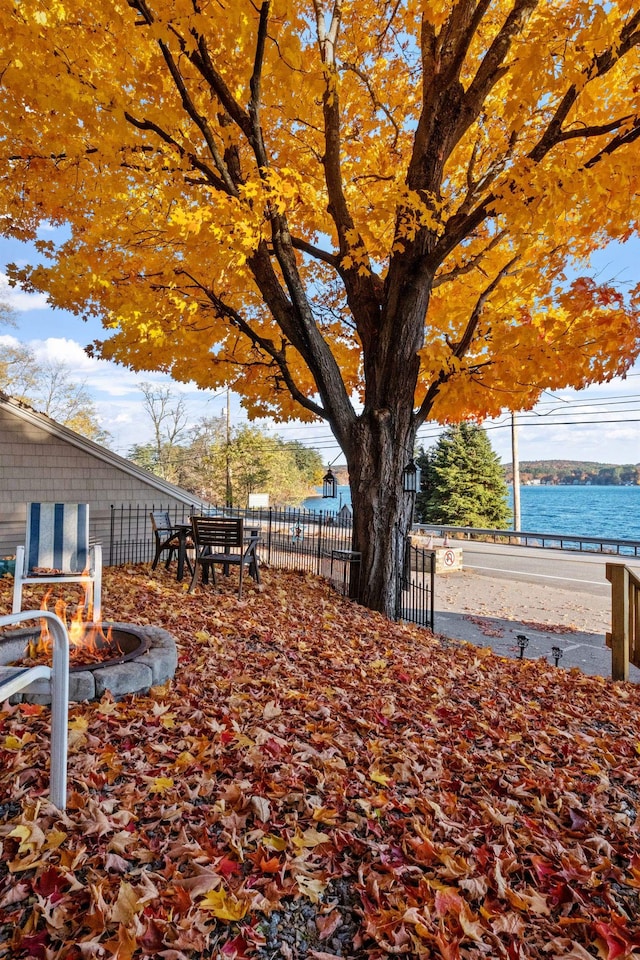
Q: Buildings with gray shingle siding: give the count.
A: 1